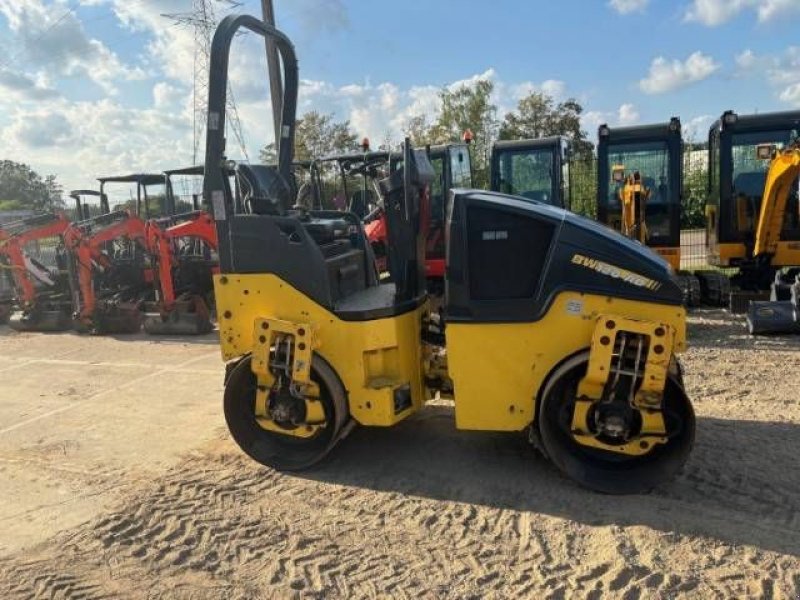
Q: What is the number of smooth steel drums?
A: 2